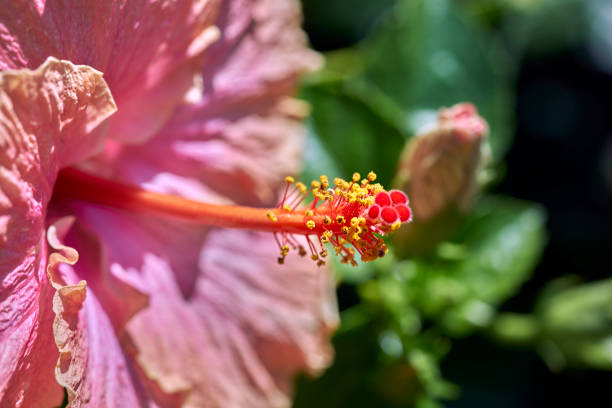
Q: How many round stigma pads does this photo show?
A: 5